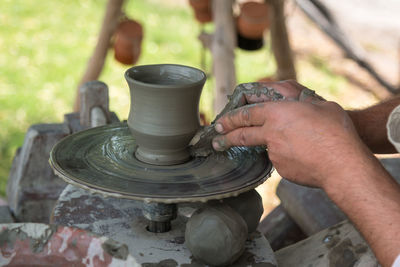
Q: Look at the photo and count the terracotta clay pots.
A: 3